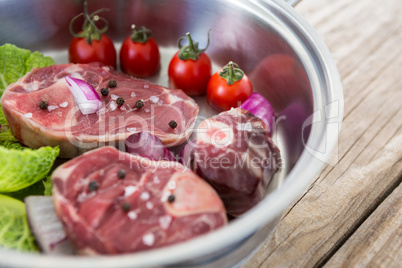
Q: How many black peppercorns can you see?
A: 10